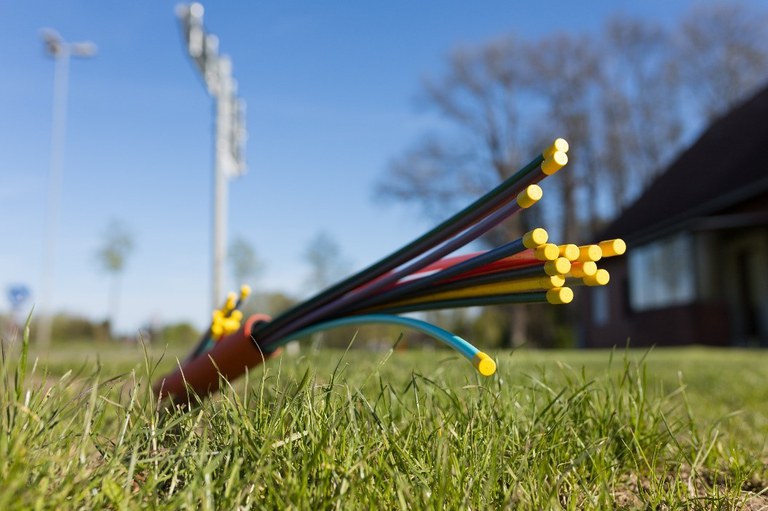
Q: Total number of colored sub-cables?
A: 14